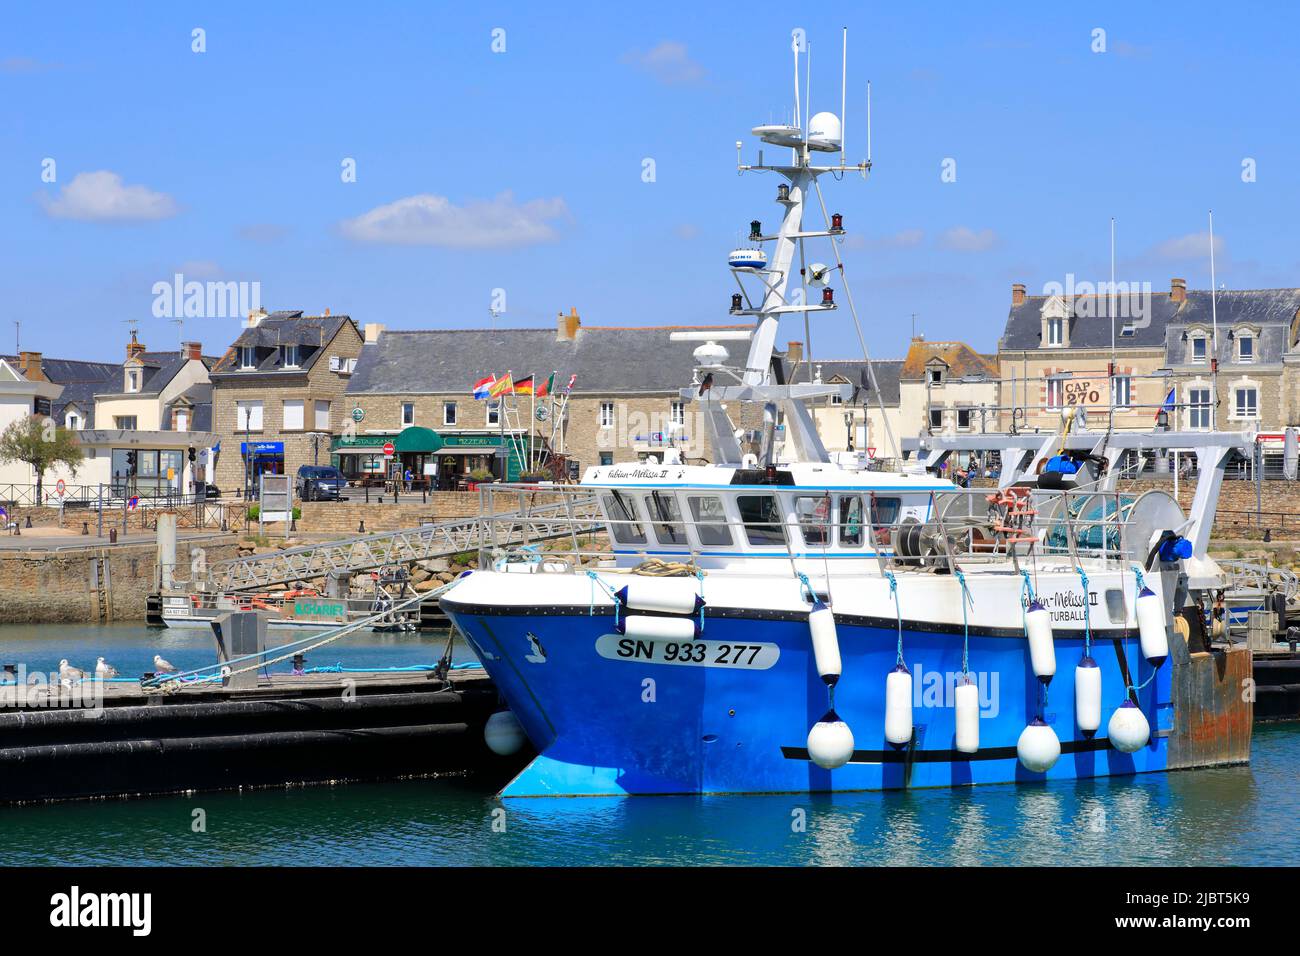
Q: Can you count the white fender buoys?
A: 12